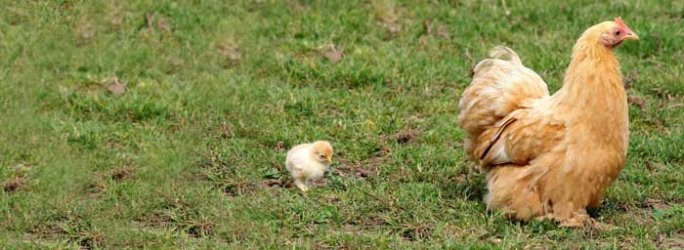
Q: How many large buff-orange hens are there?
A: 1